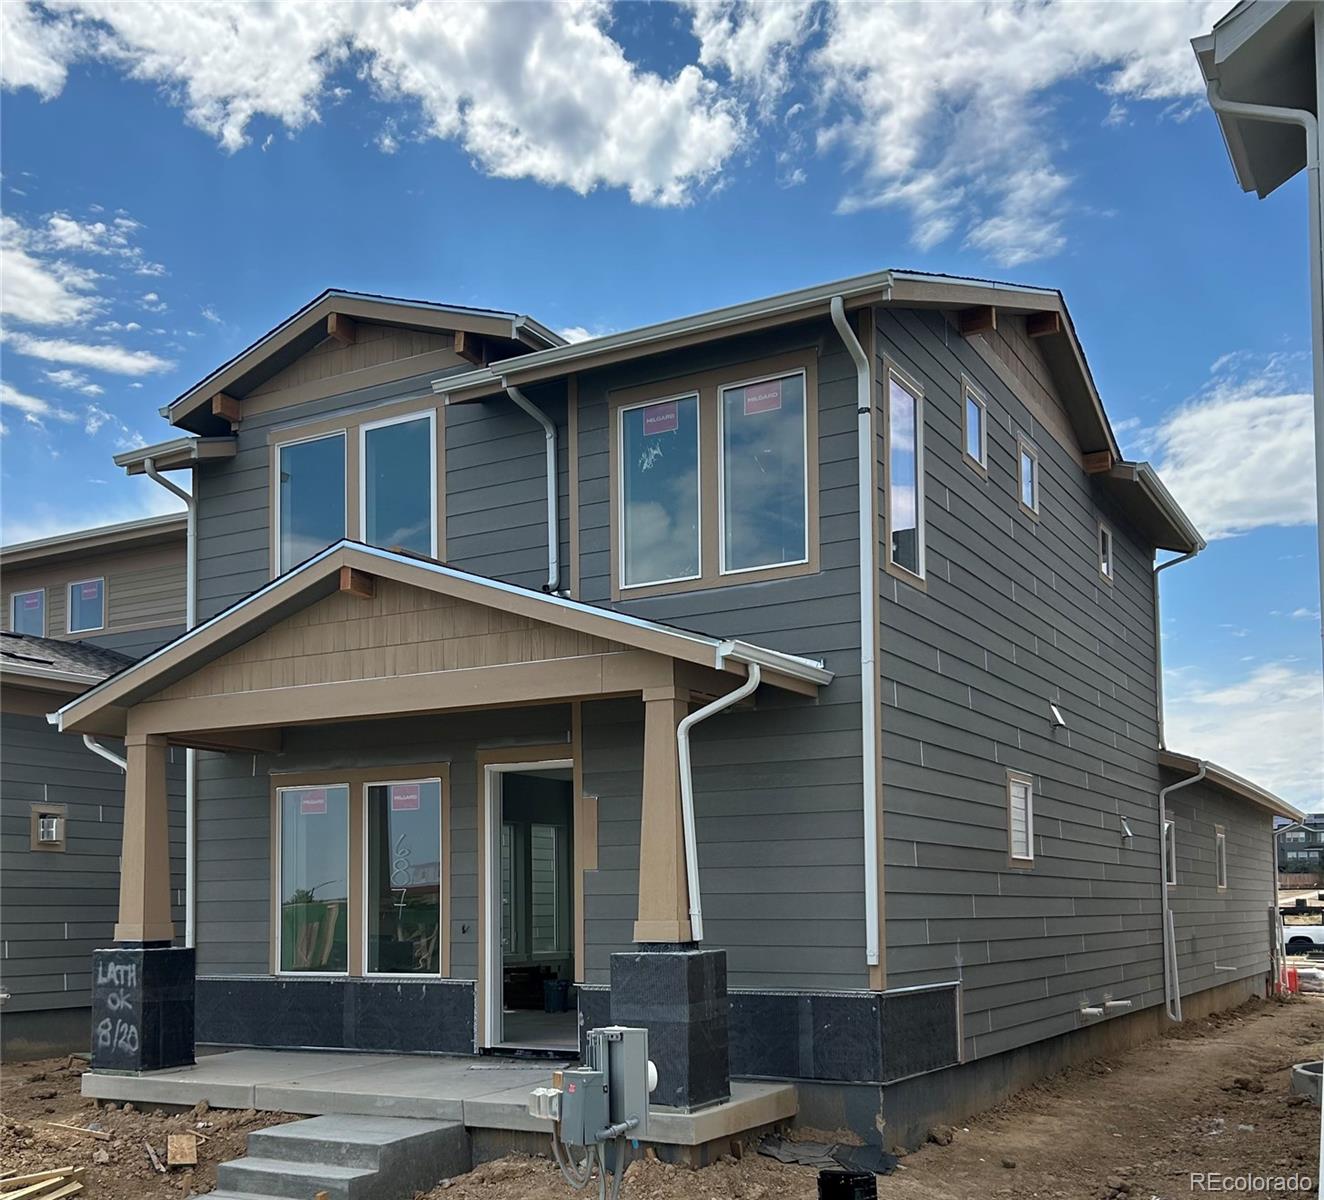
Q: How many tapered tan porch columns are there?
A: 2